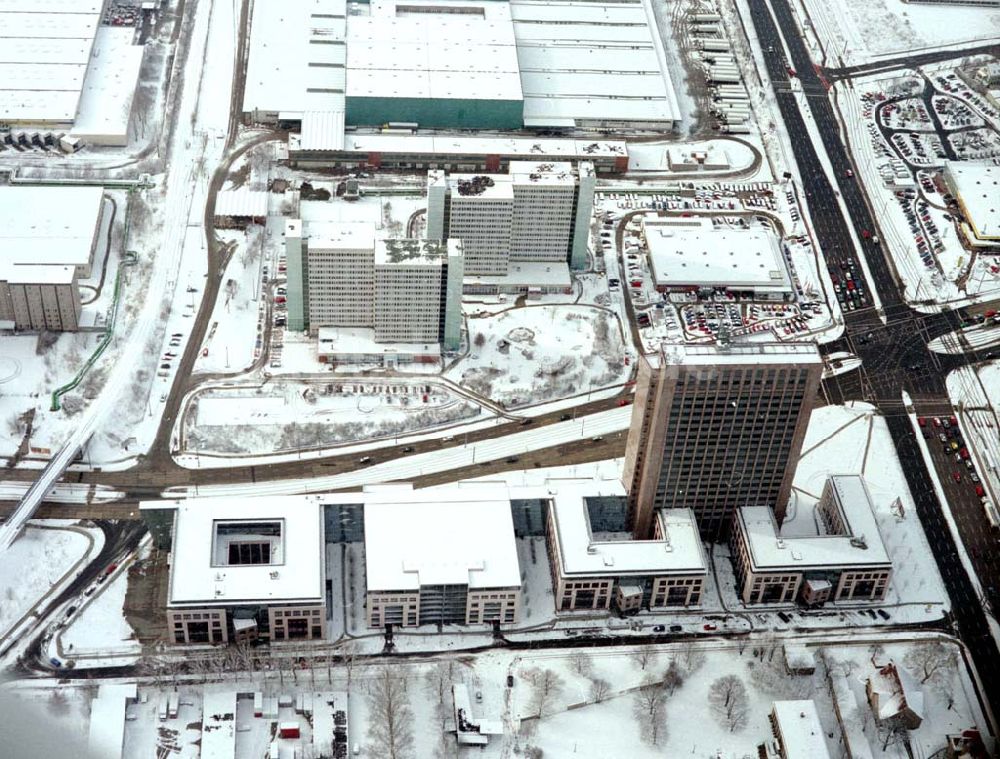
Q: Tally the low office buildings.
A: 4